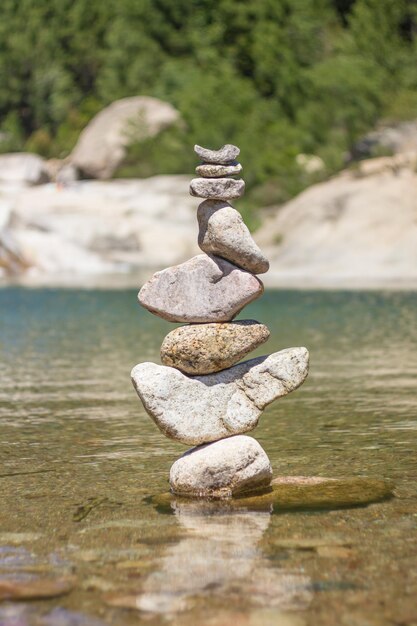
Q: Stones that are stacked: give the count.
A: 8